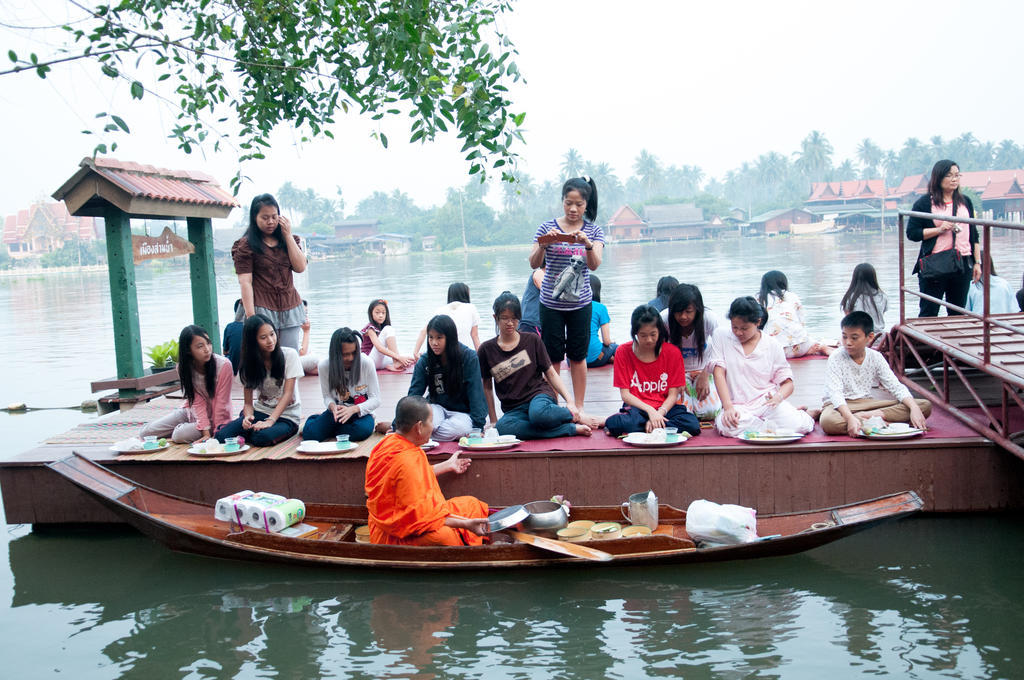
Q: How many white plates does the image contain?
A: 8